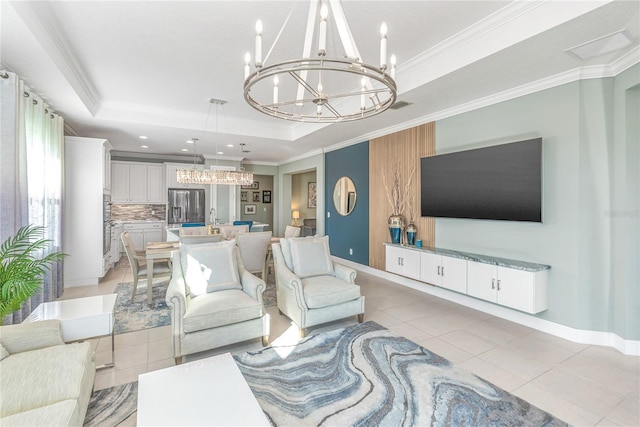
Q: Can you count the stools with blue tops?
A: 2